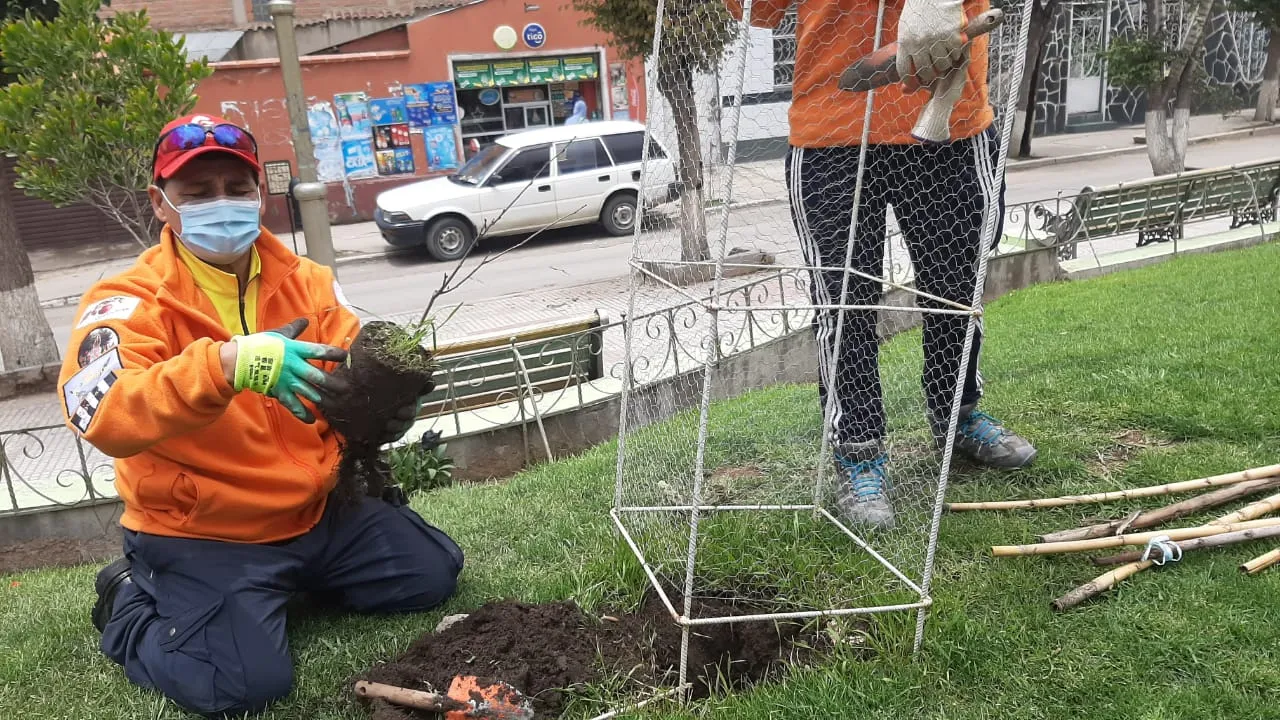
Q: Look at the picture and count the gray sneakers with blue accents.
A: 2